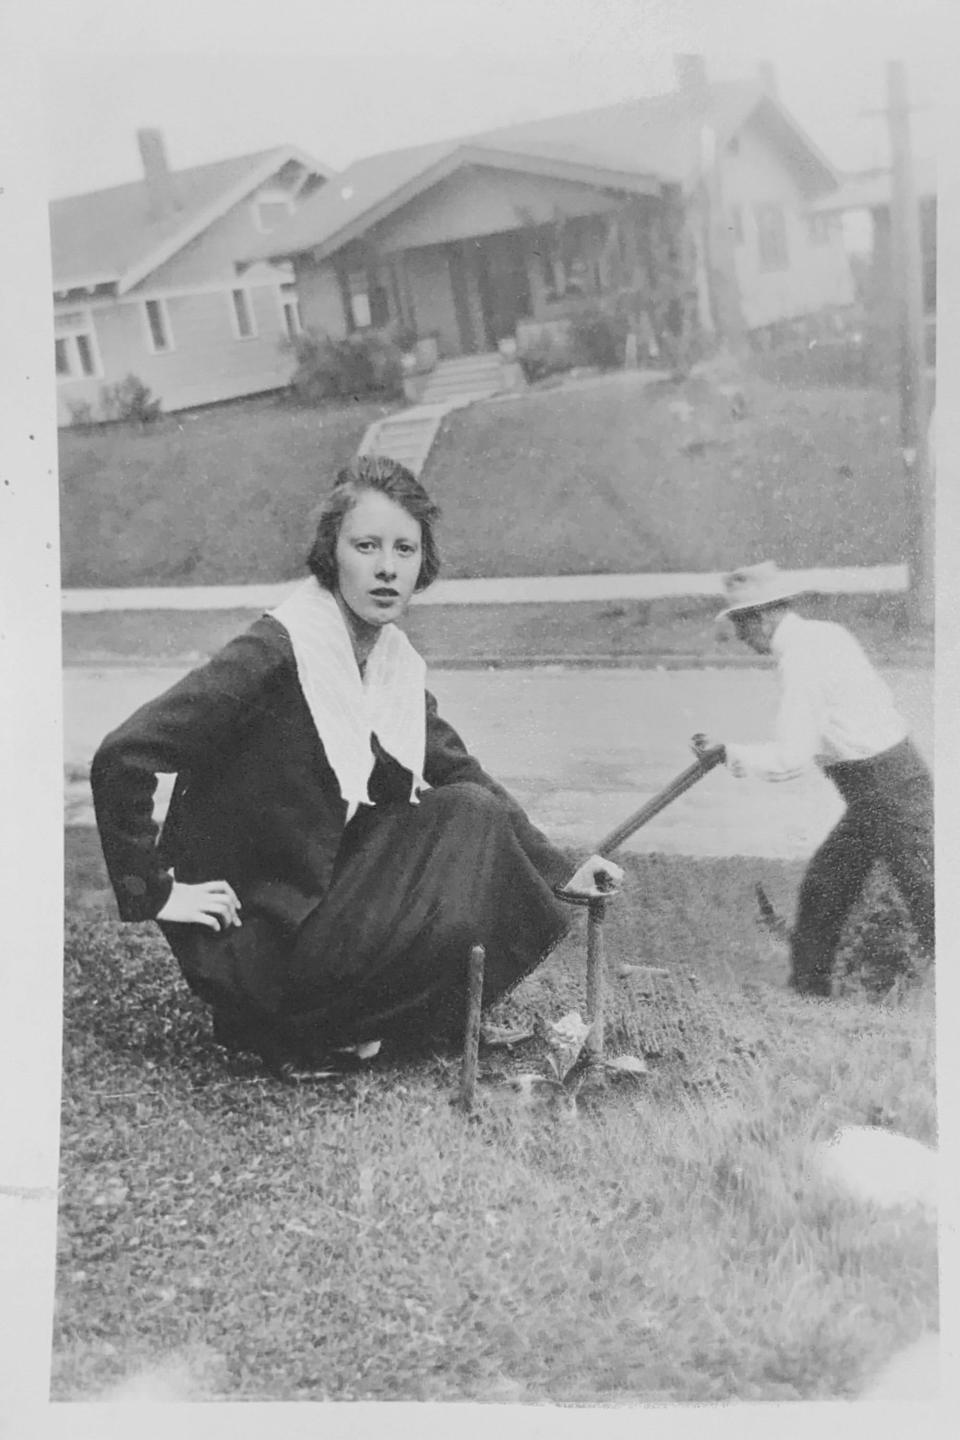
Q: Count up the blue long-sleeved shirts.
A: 0